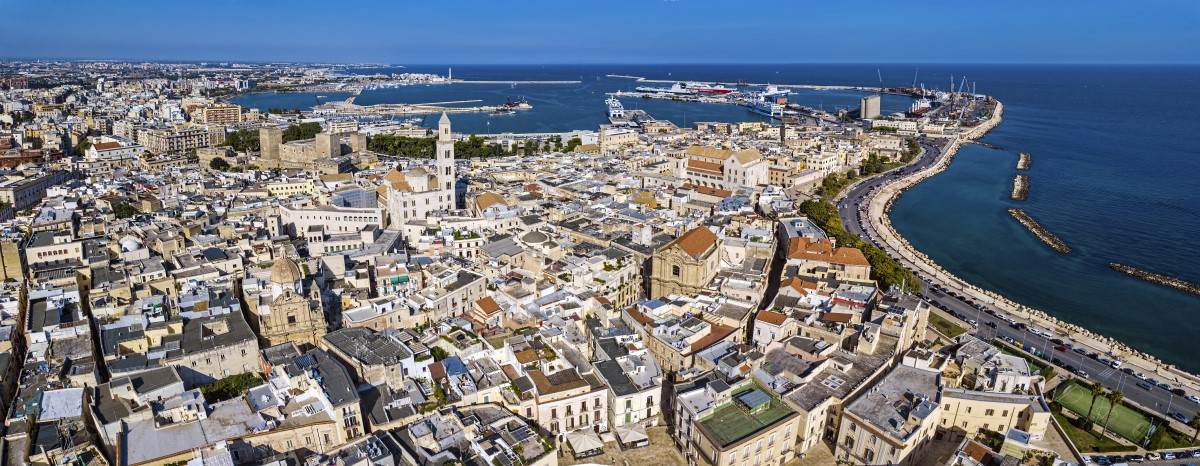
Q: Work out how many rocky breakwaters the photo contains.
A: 4